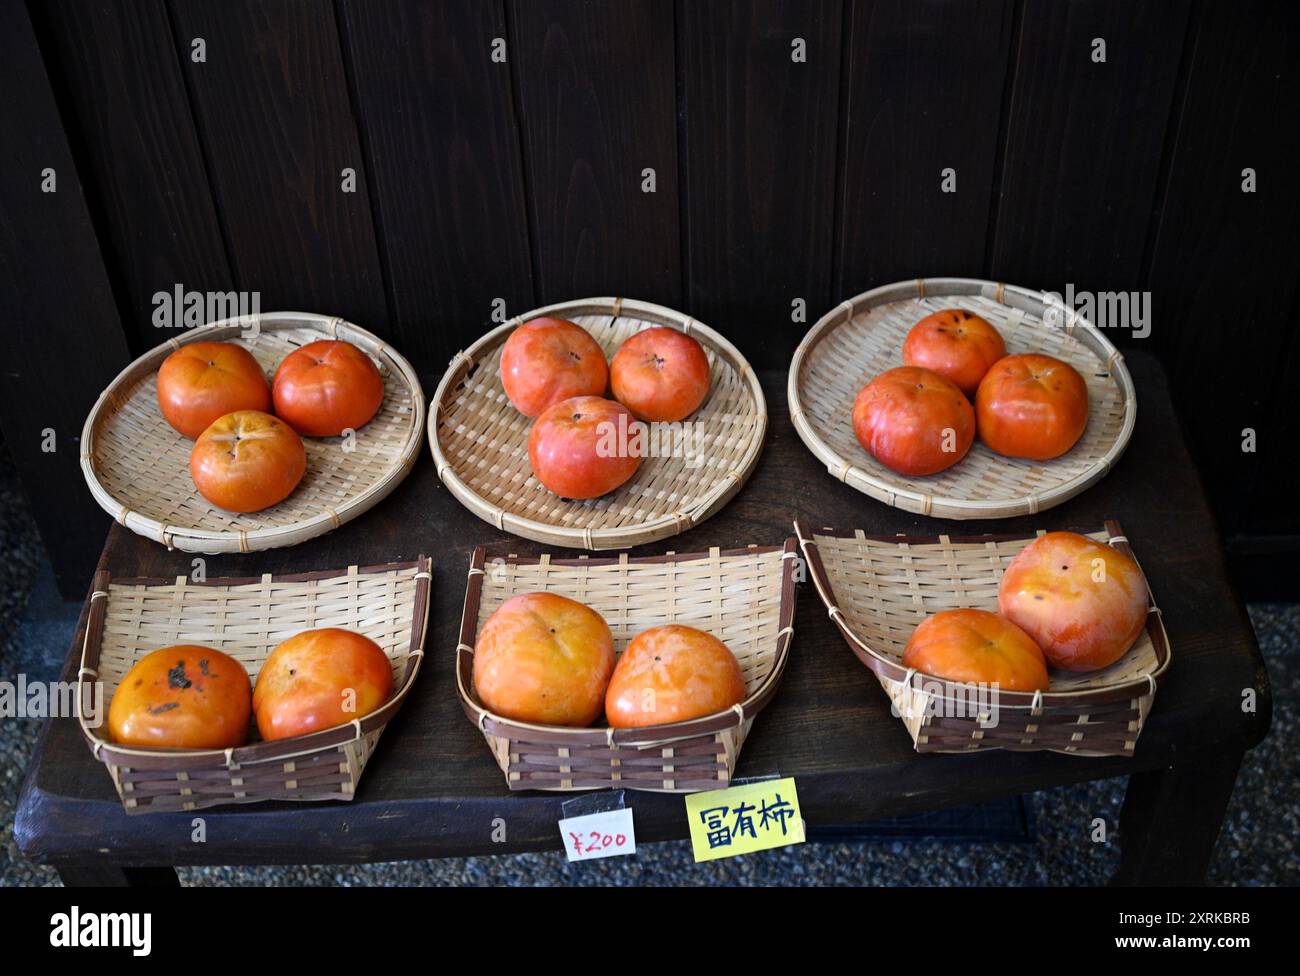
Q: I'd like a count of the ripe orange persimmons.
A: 15